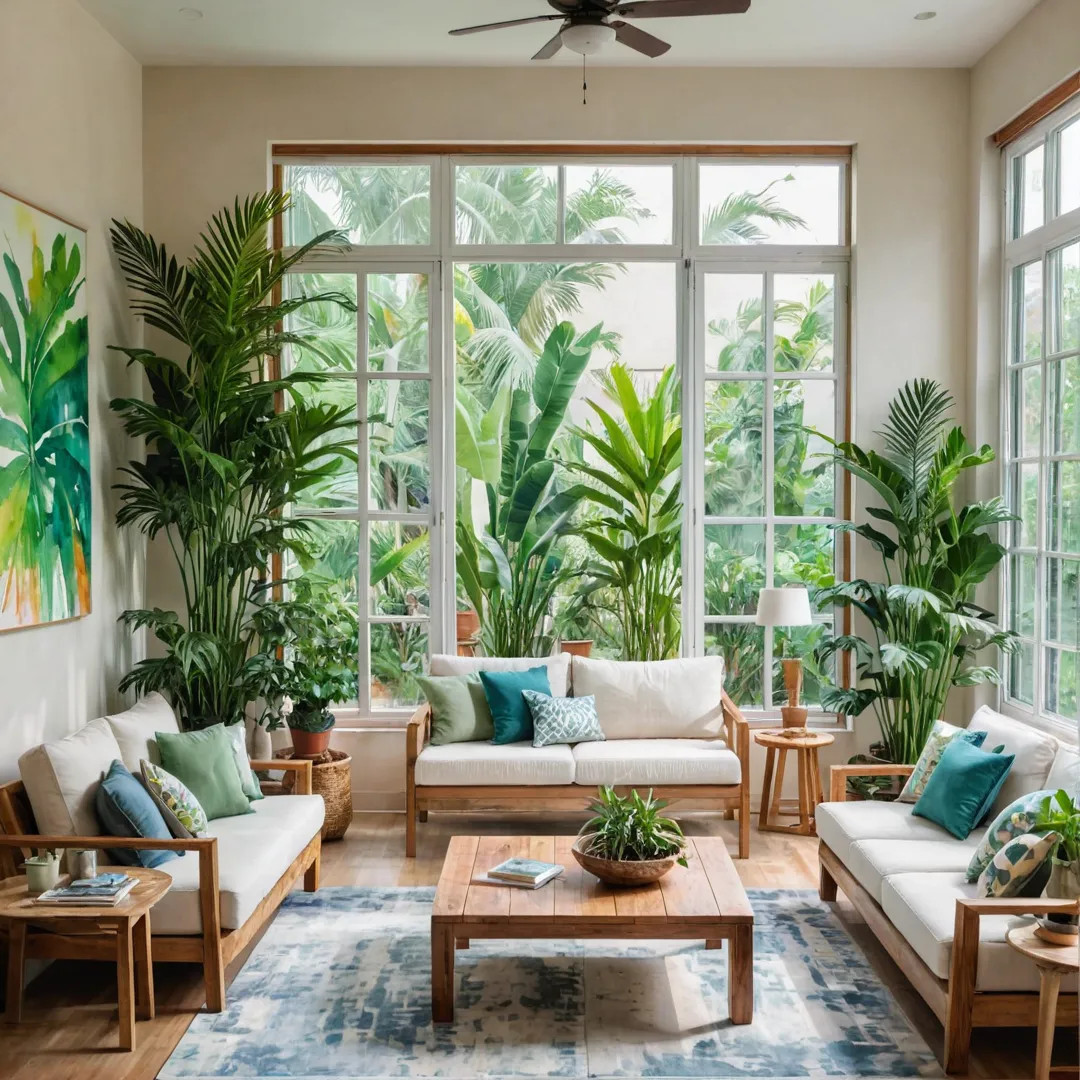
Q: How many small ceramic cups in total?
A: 2